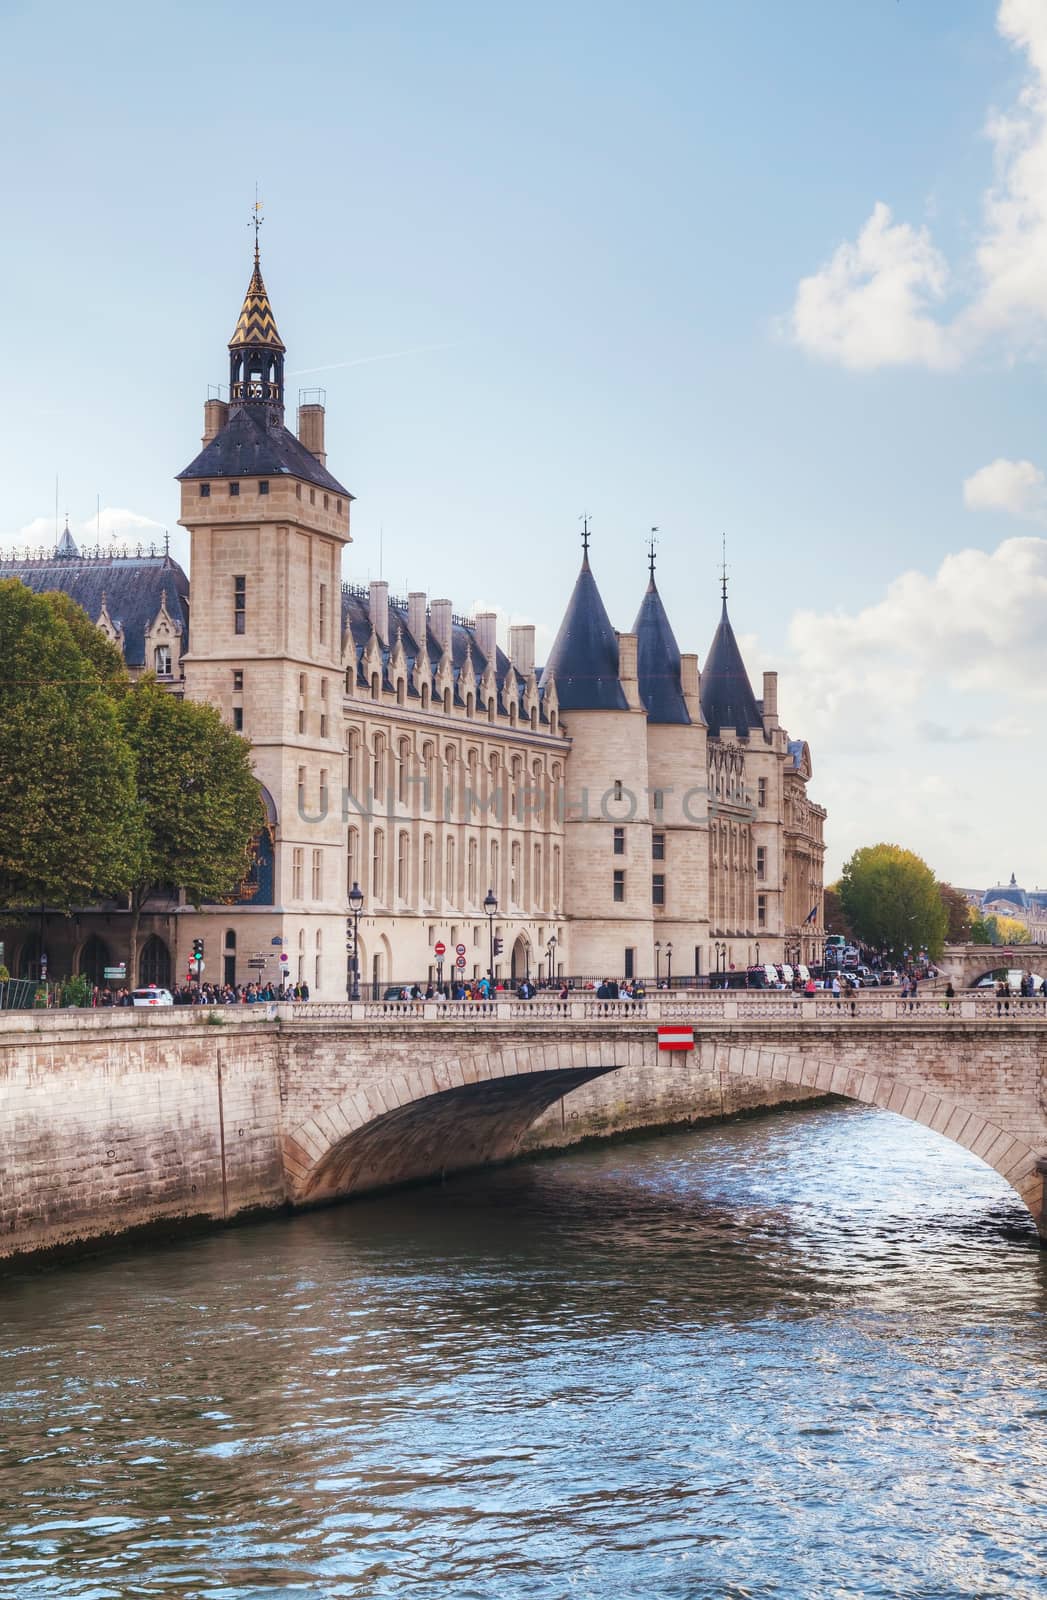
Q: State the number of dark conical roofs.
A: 3